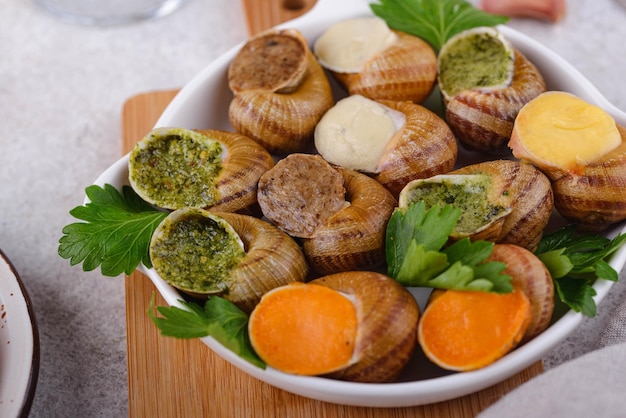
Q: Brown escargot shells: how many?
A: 11